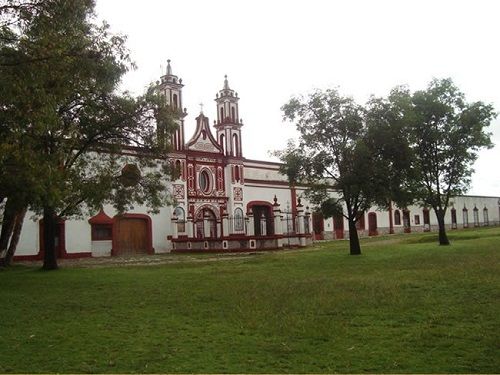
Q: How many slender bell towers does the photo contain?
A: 2